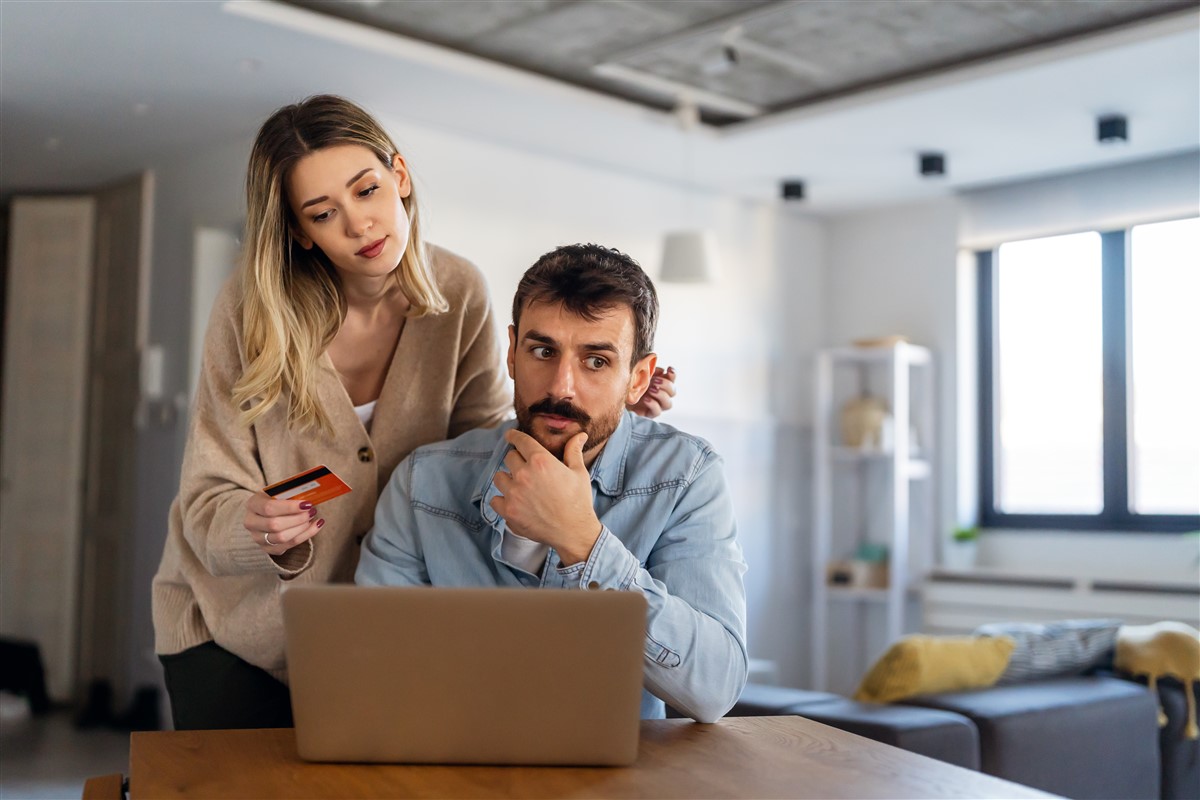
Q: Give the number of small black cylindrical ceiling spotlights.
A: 3